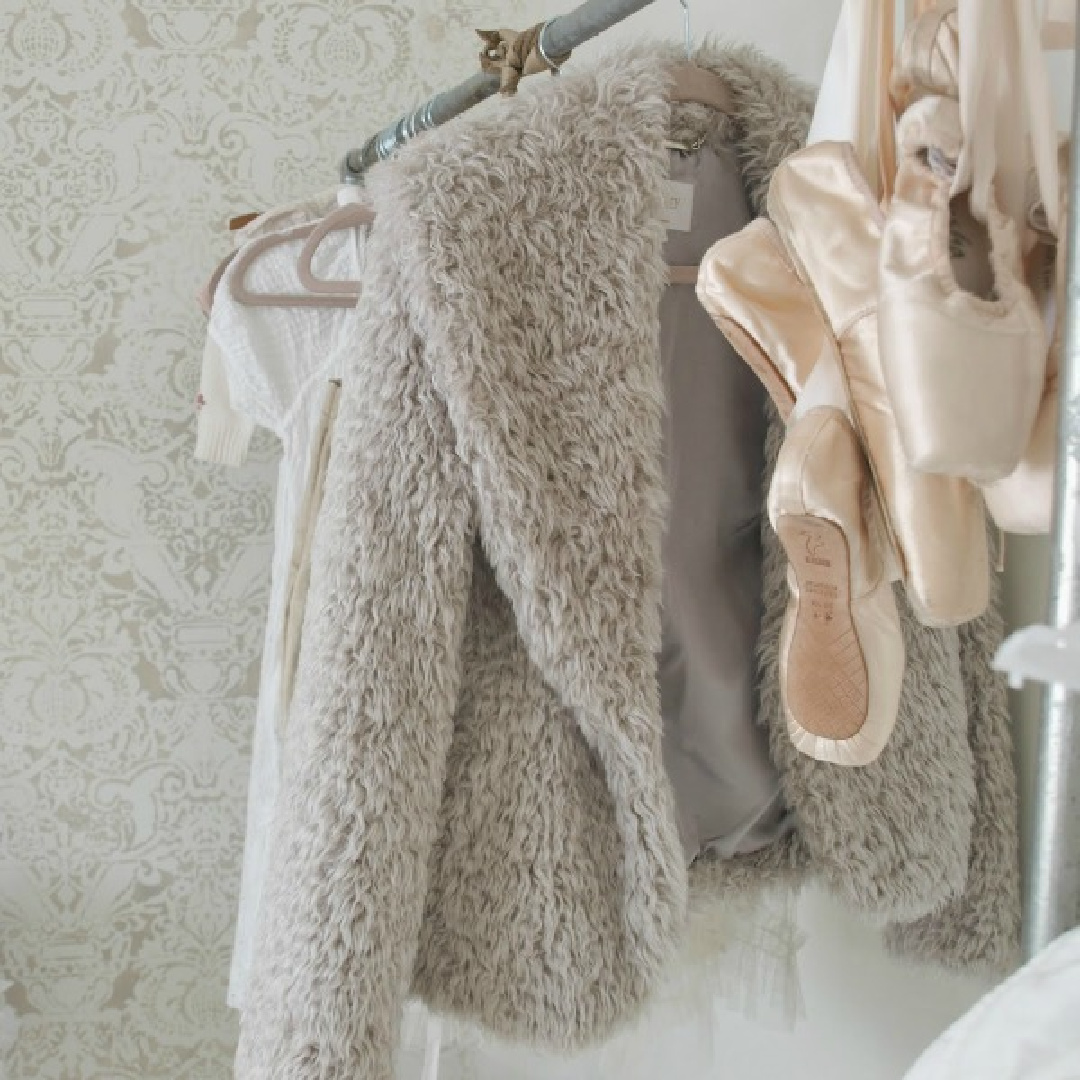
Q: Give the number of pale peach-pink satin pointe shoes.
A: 5